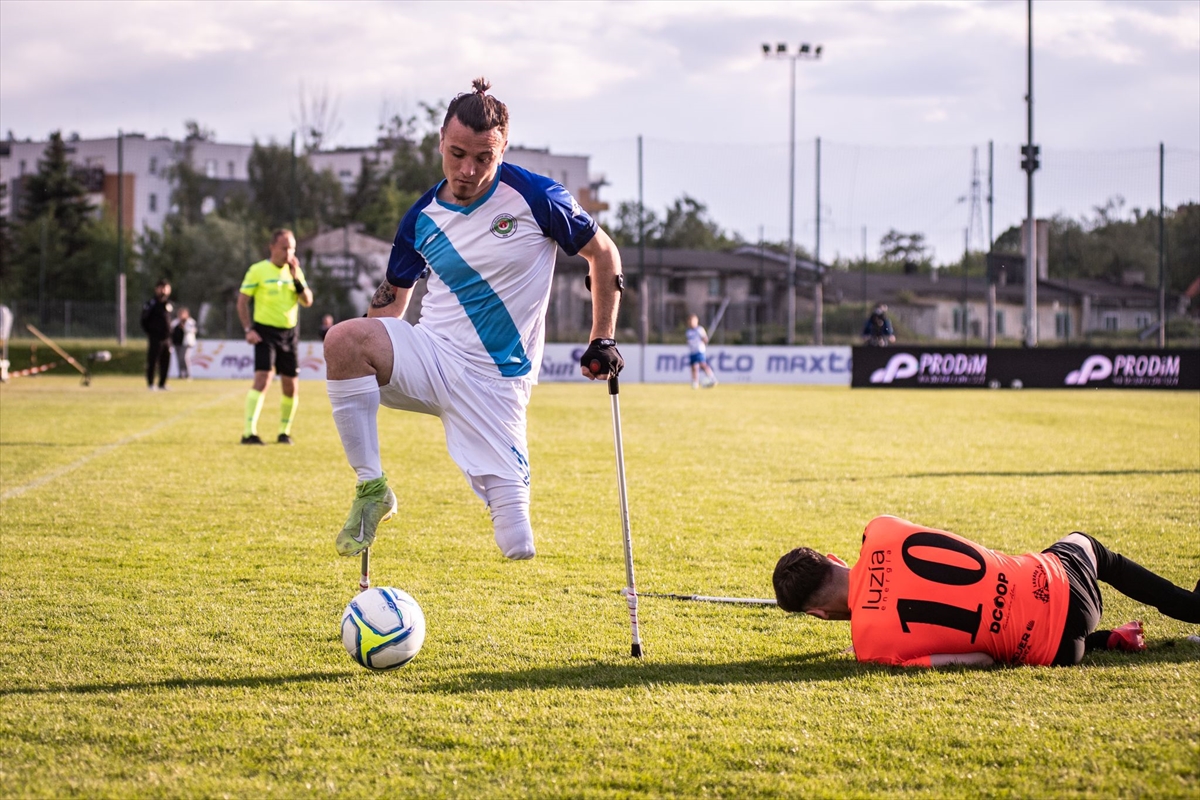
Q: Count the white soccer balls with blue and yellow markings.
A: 1